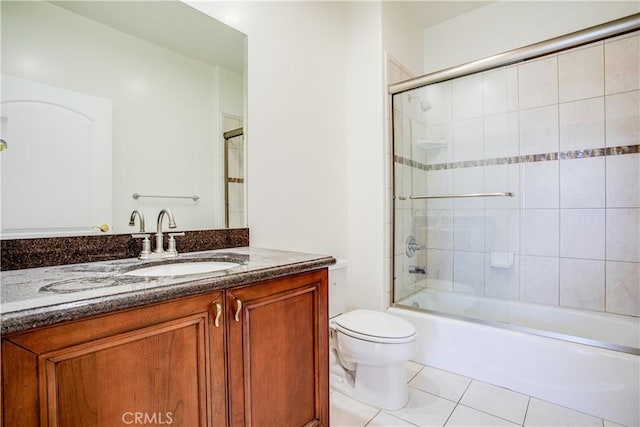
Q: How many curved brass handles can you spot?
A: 2